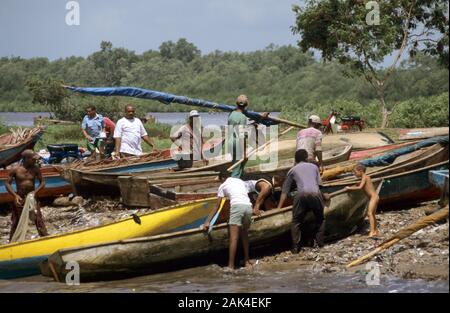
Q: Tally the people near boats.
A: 11